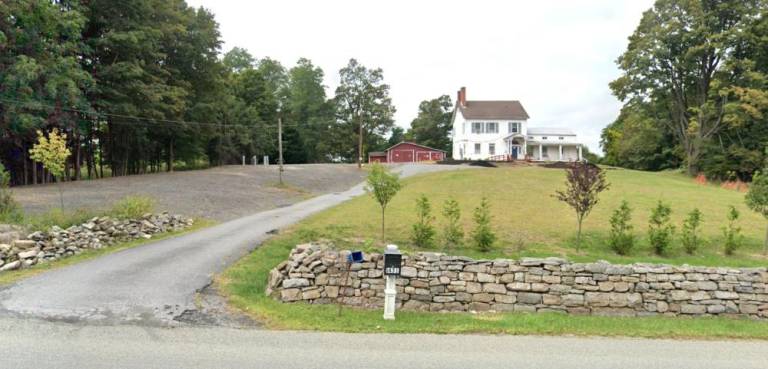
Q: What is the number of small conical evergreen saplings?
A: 7